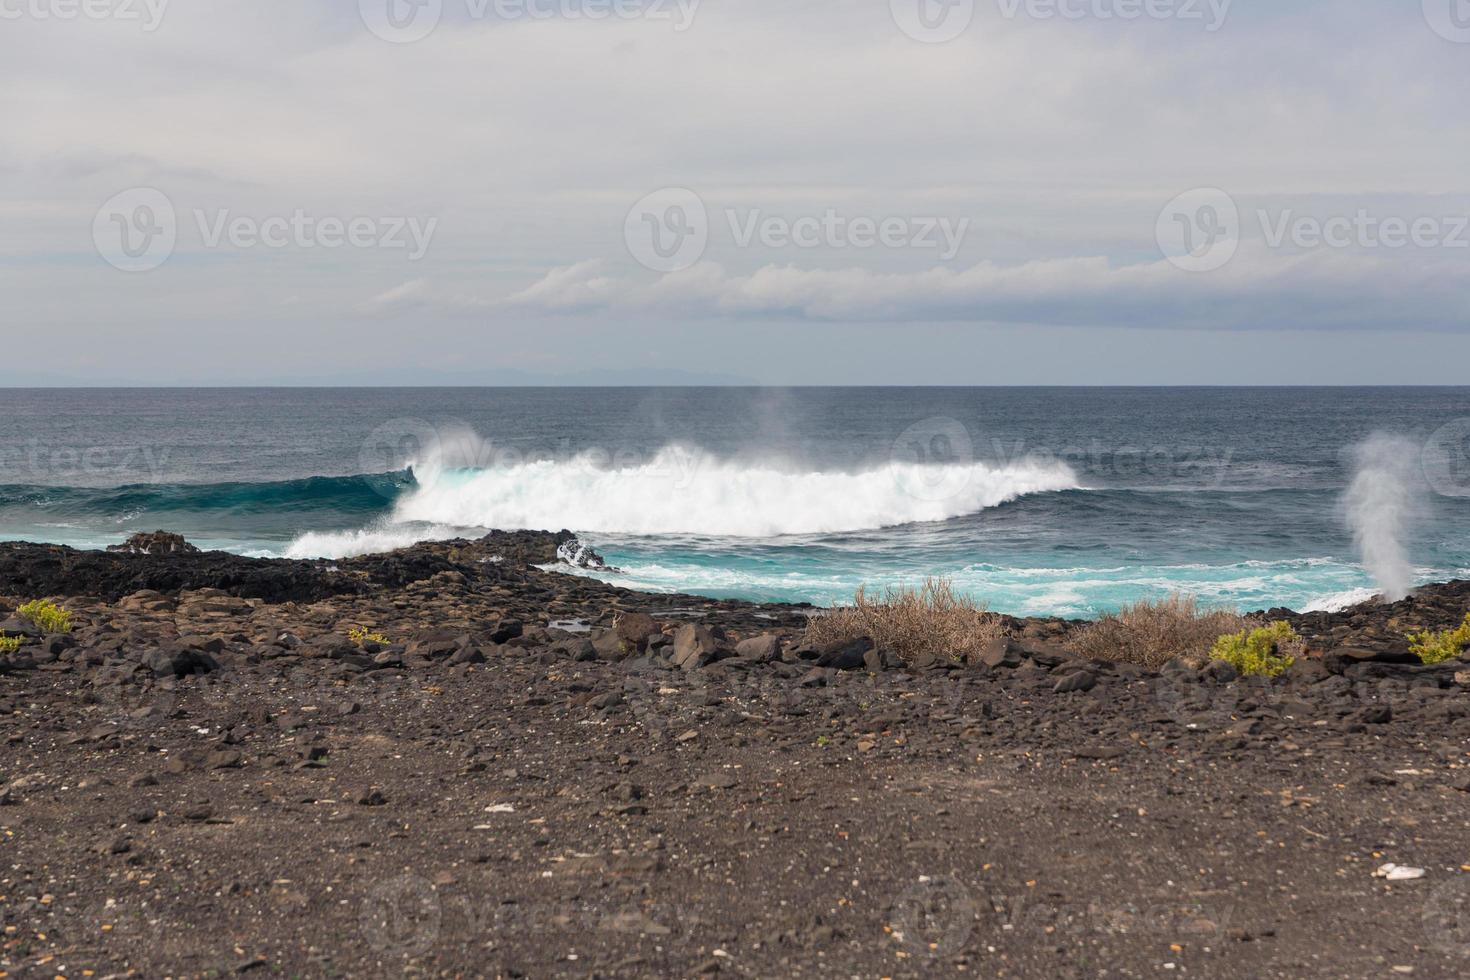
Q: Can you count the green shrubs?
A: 5